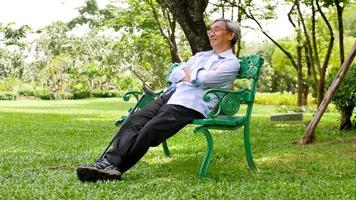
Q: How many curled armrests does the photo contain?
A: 2